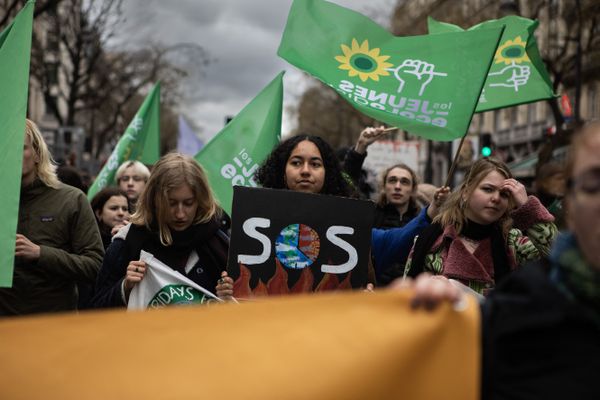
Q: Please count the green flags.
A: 5